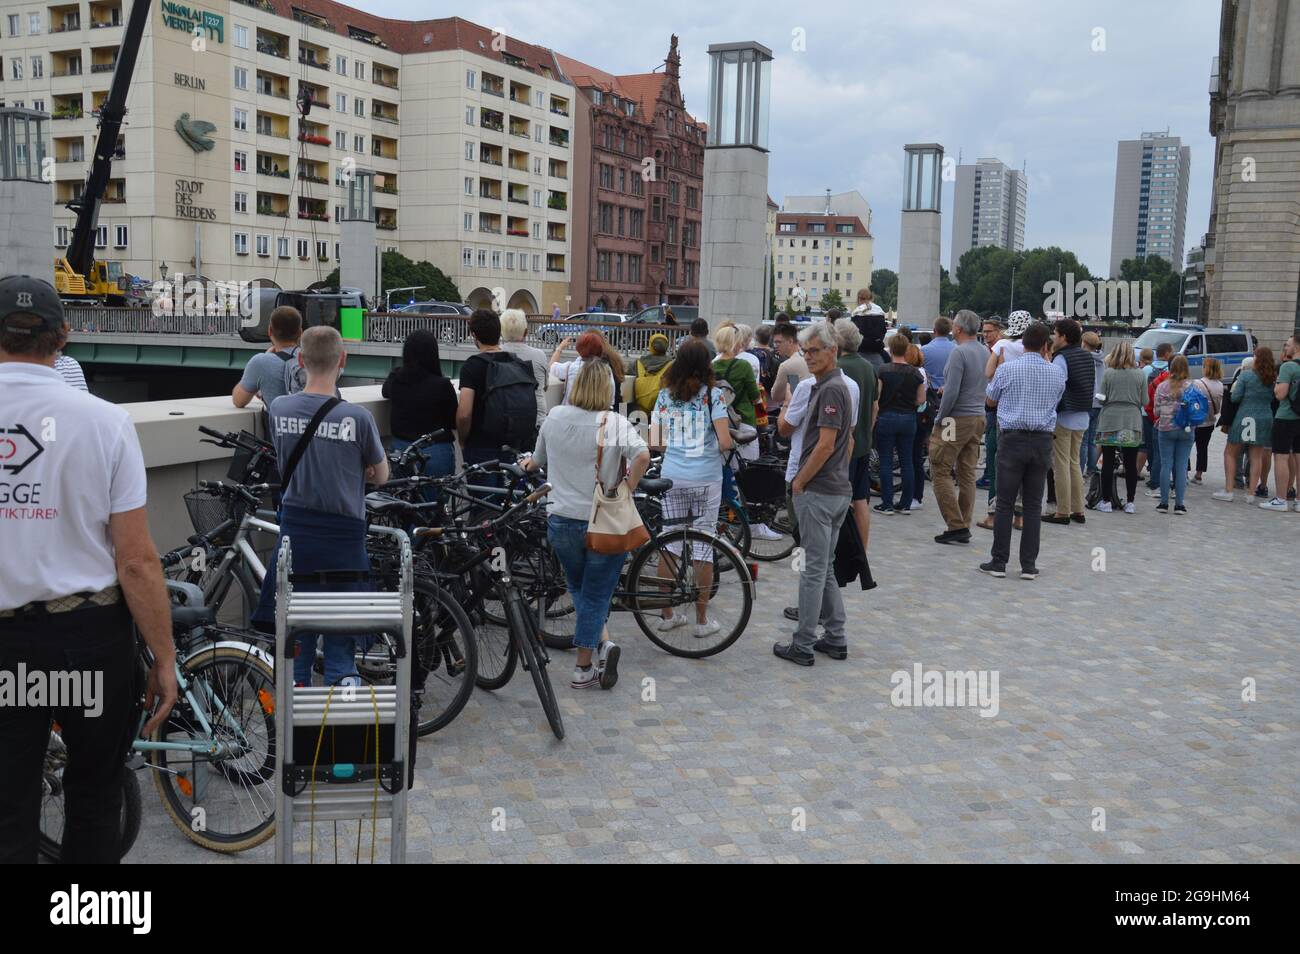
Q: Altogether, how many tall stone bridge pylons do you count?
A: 4